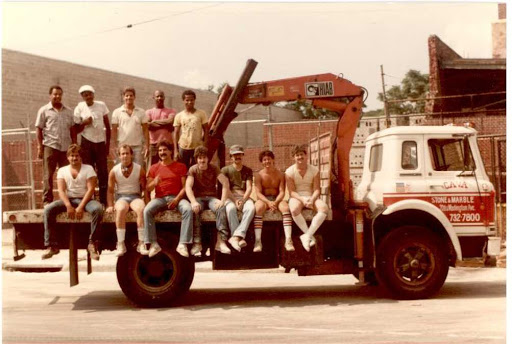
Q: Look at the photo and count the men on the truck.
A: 12